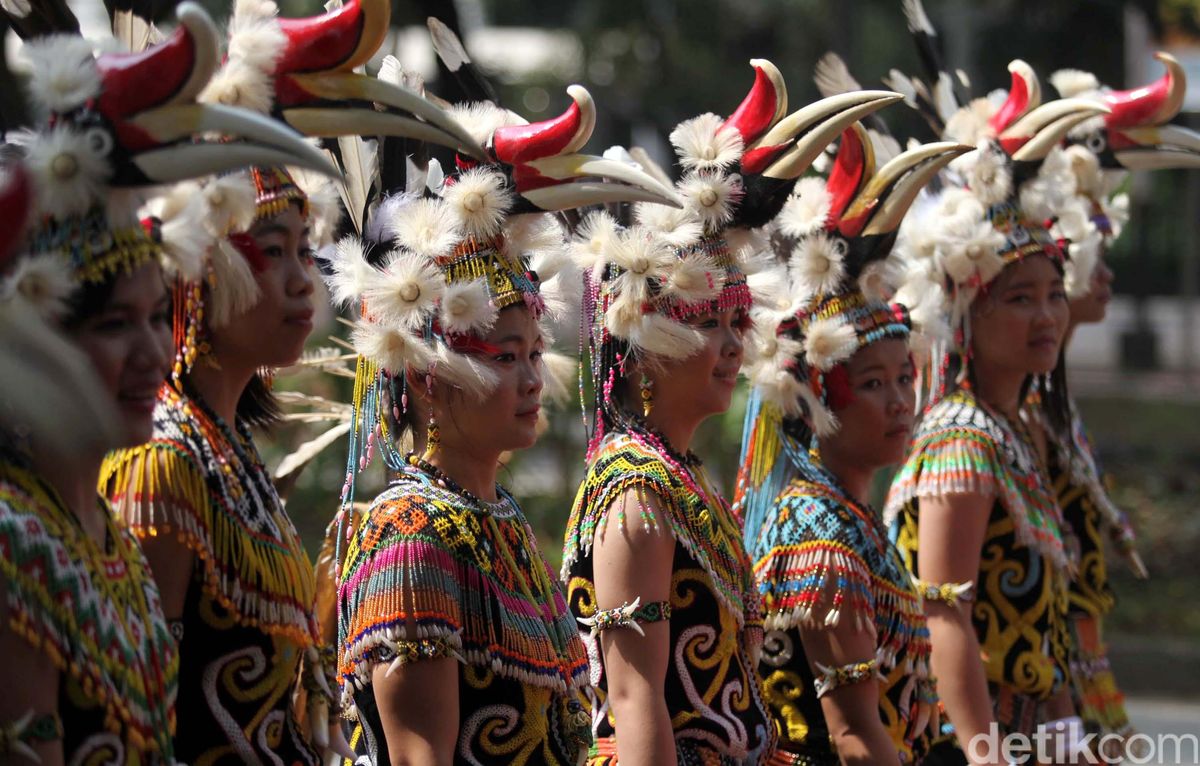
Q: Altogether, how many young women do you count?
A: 7